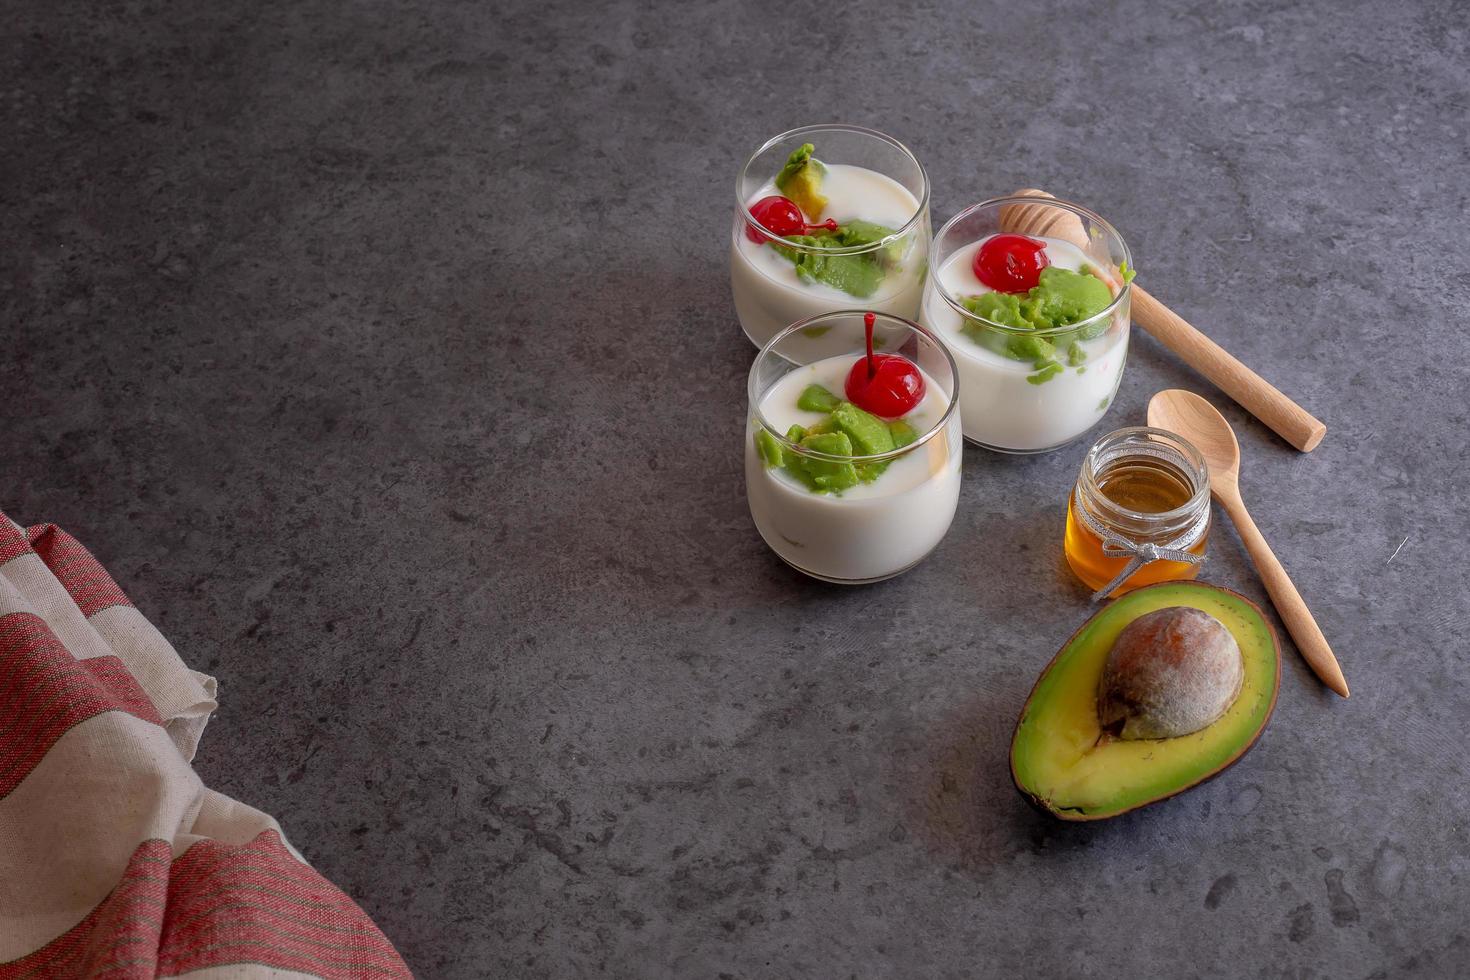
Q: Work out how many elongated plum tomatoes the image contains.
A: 0